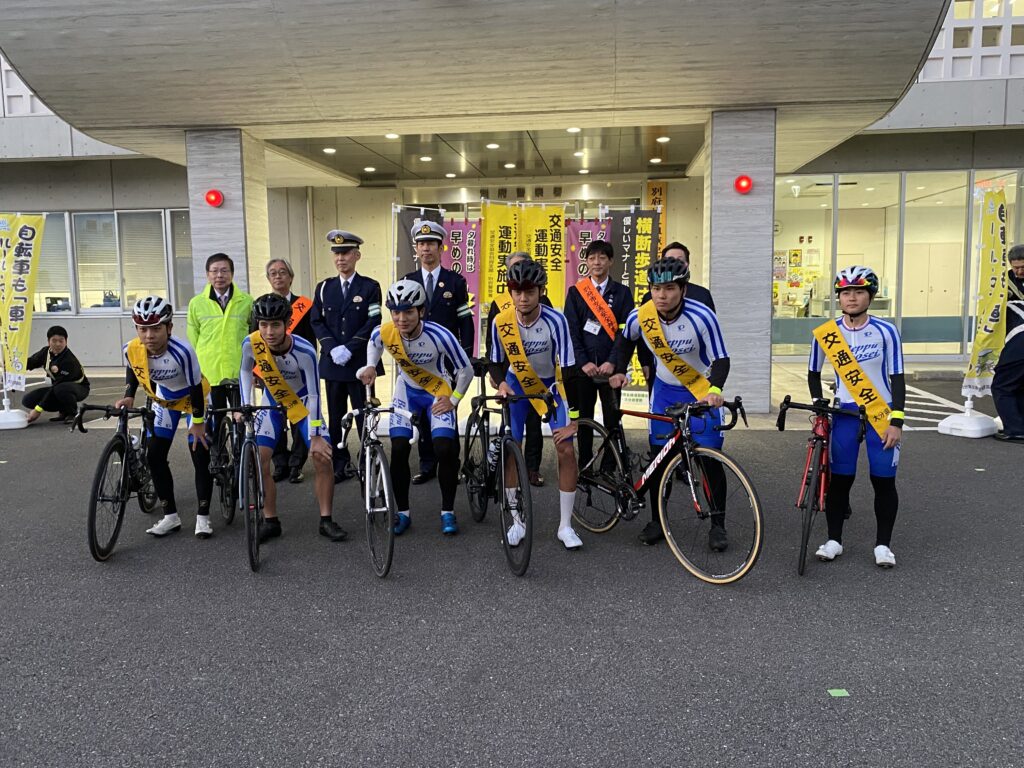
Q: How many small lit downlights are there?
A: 12